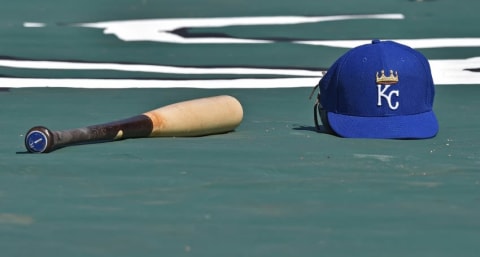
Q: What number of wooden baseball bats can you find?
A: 1